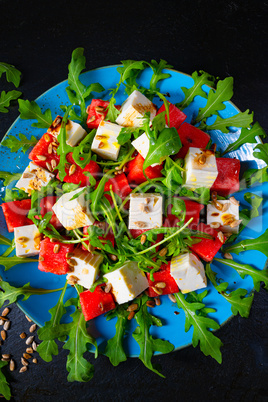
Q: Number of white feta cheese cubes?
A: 13